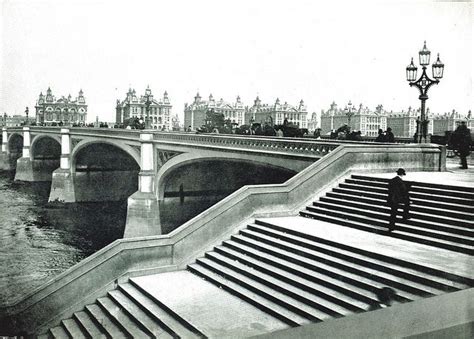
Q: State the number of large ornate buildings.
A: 7